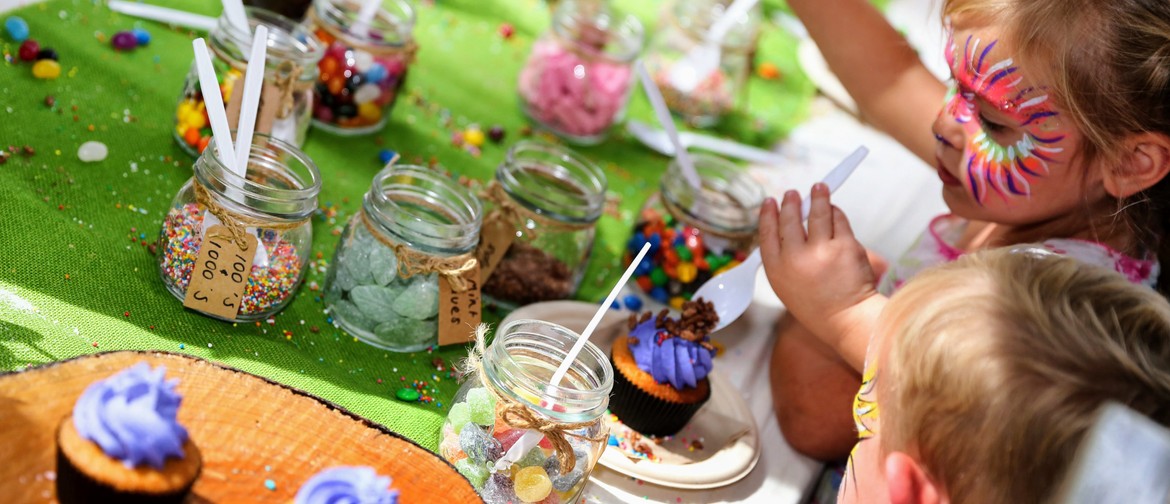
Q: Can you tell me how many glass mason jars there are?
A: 9